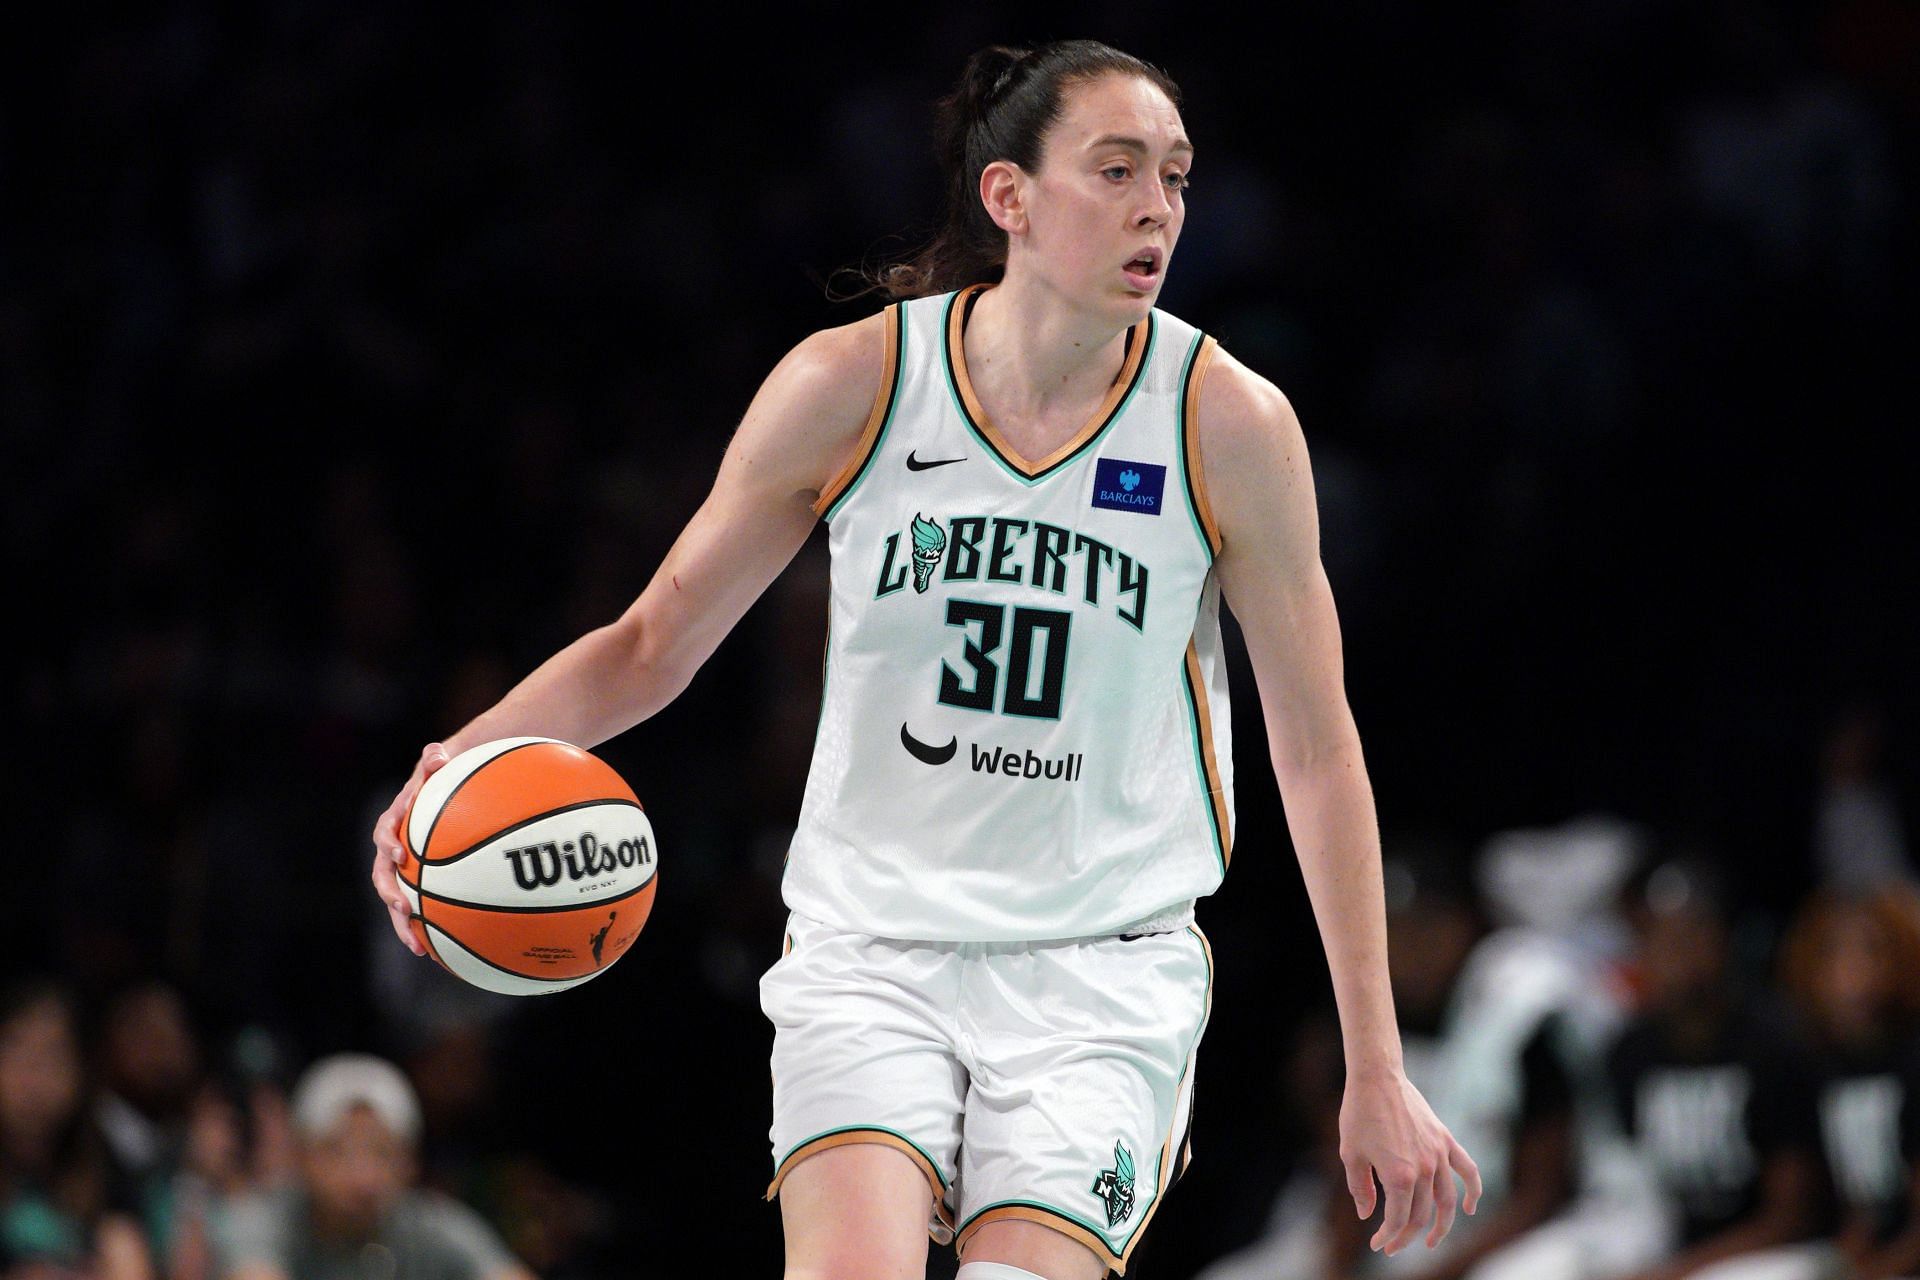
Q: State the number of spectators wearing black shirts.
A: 2